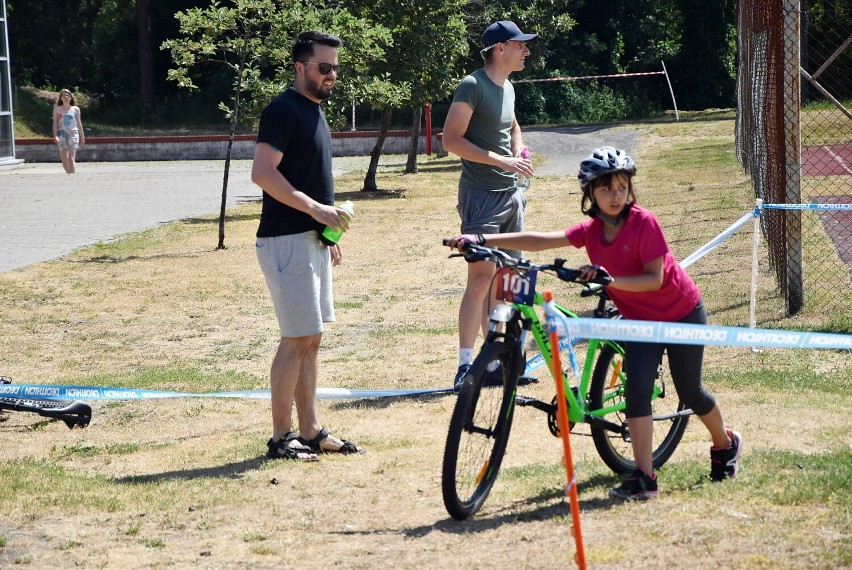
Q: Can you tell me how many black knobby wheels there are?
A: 2